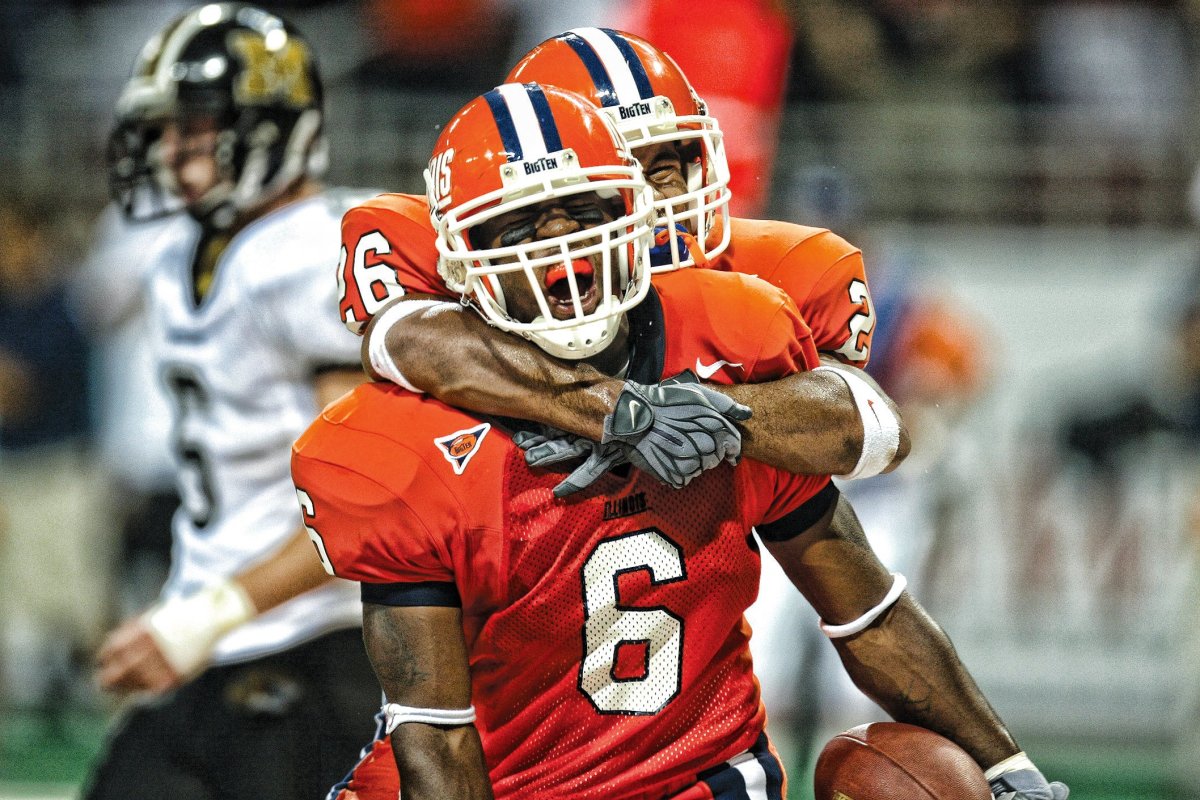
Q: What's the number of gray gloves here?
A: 3